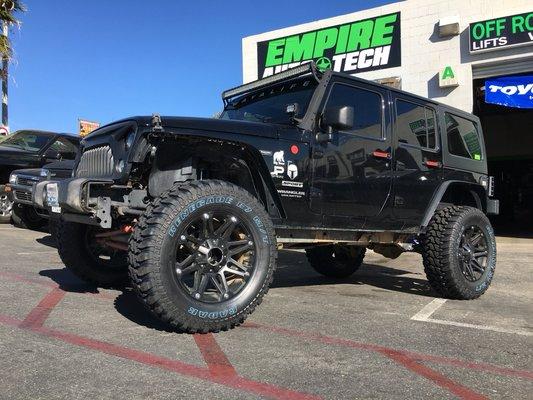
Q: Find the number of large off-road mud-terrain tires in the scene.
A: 4